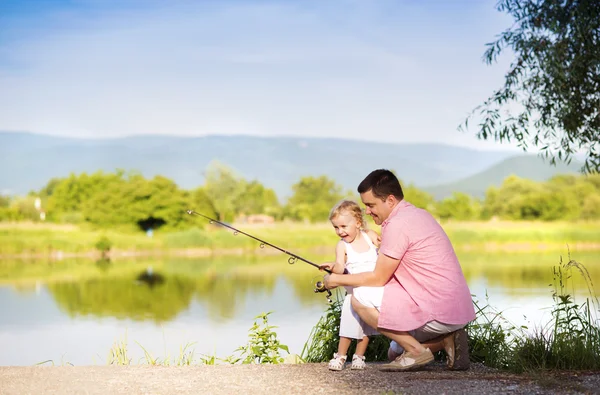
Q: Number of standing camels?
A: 0